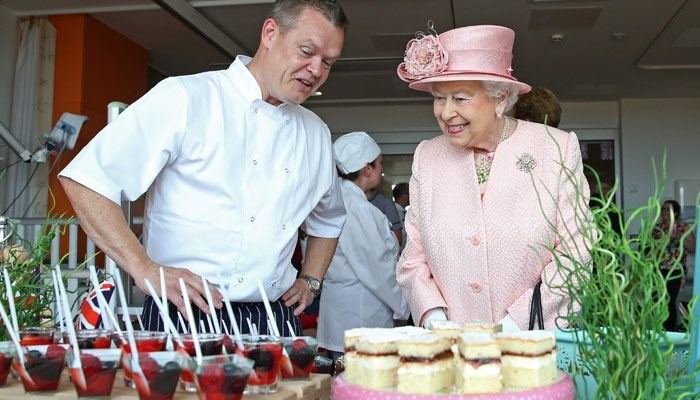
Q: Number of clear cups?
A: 11